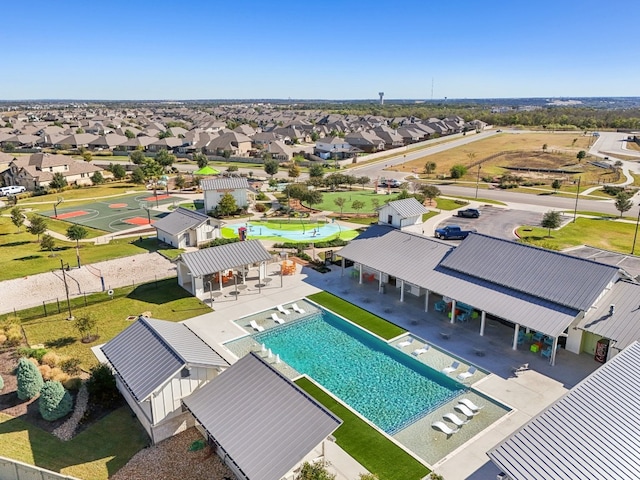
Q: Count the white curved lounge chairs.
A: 12